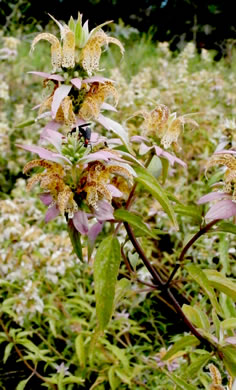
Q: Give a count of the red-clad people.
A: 0